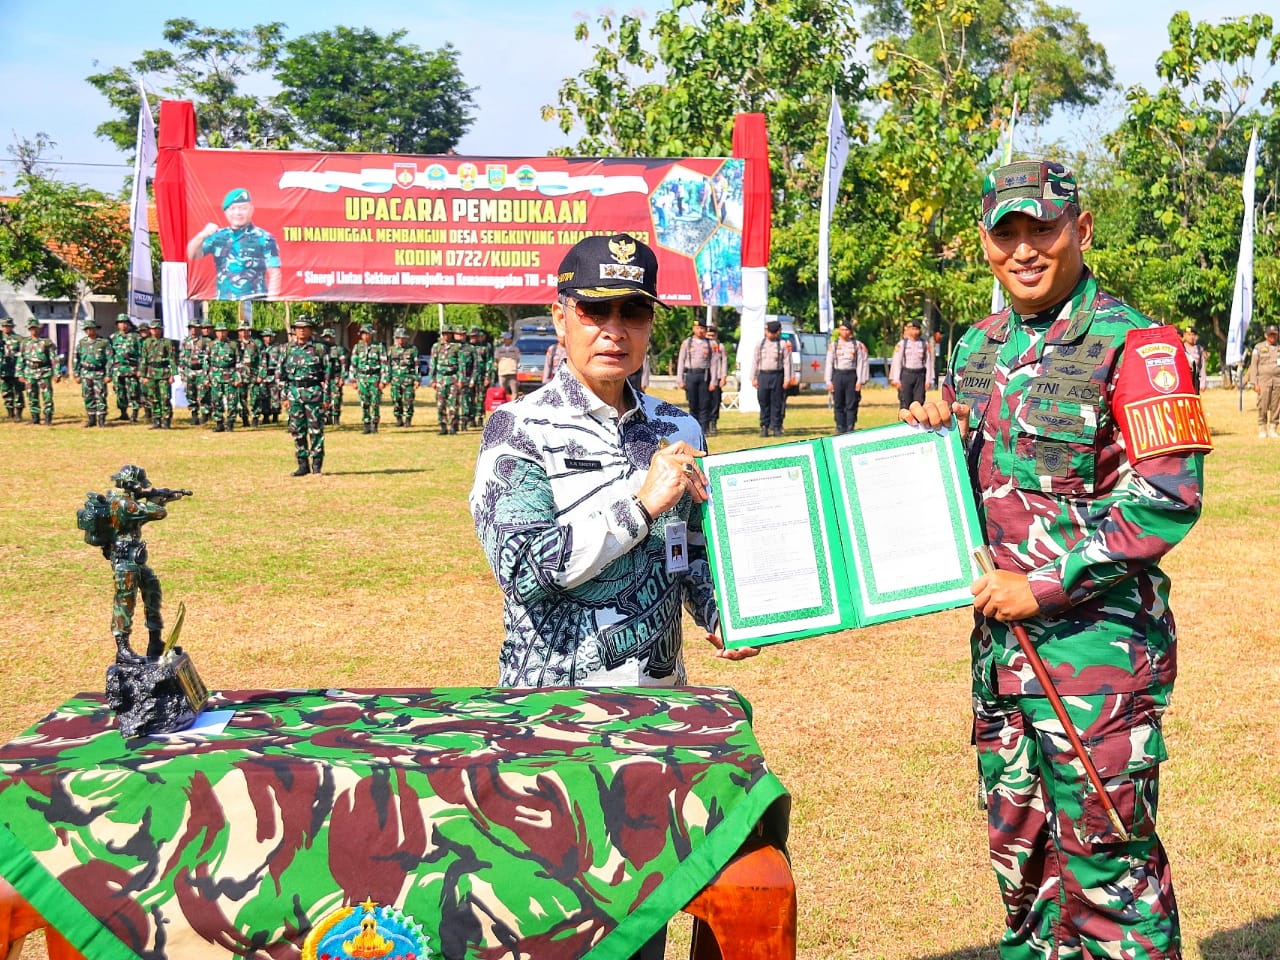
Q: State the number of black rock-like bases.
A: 1